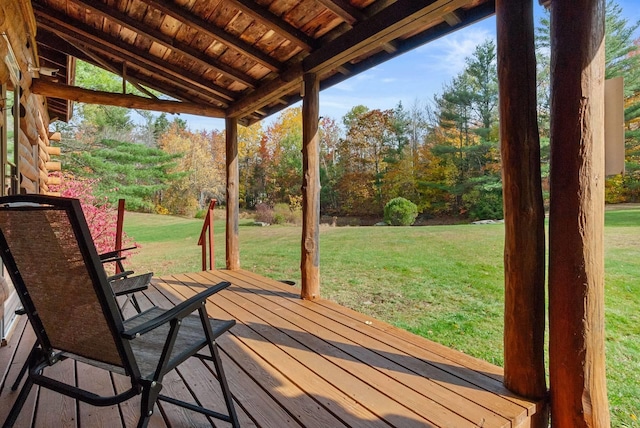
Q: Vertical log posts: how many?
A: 4